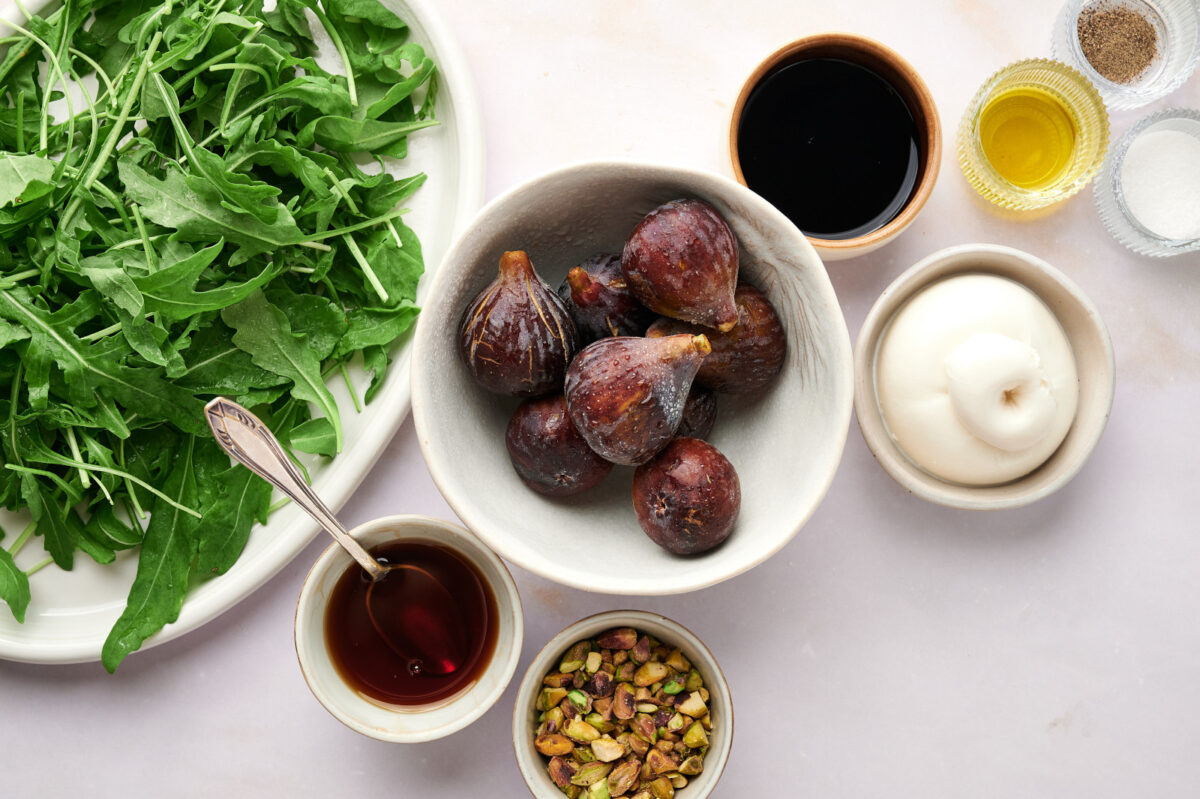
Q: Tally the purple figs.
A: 8